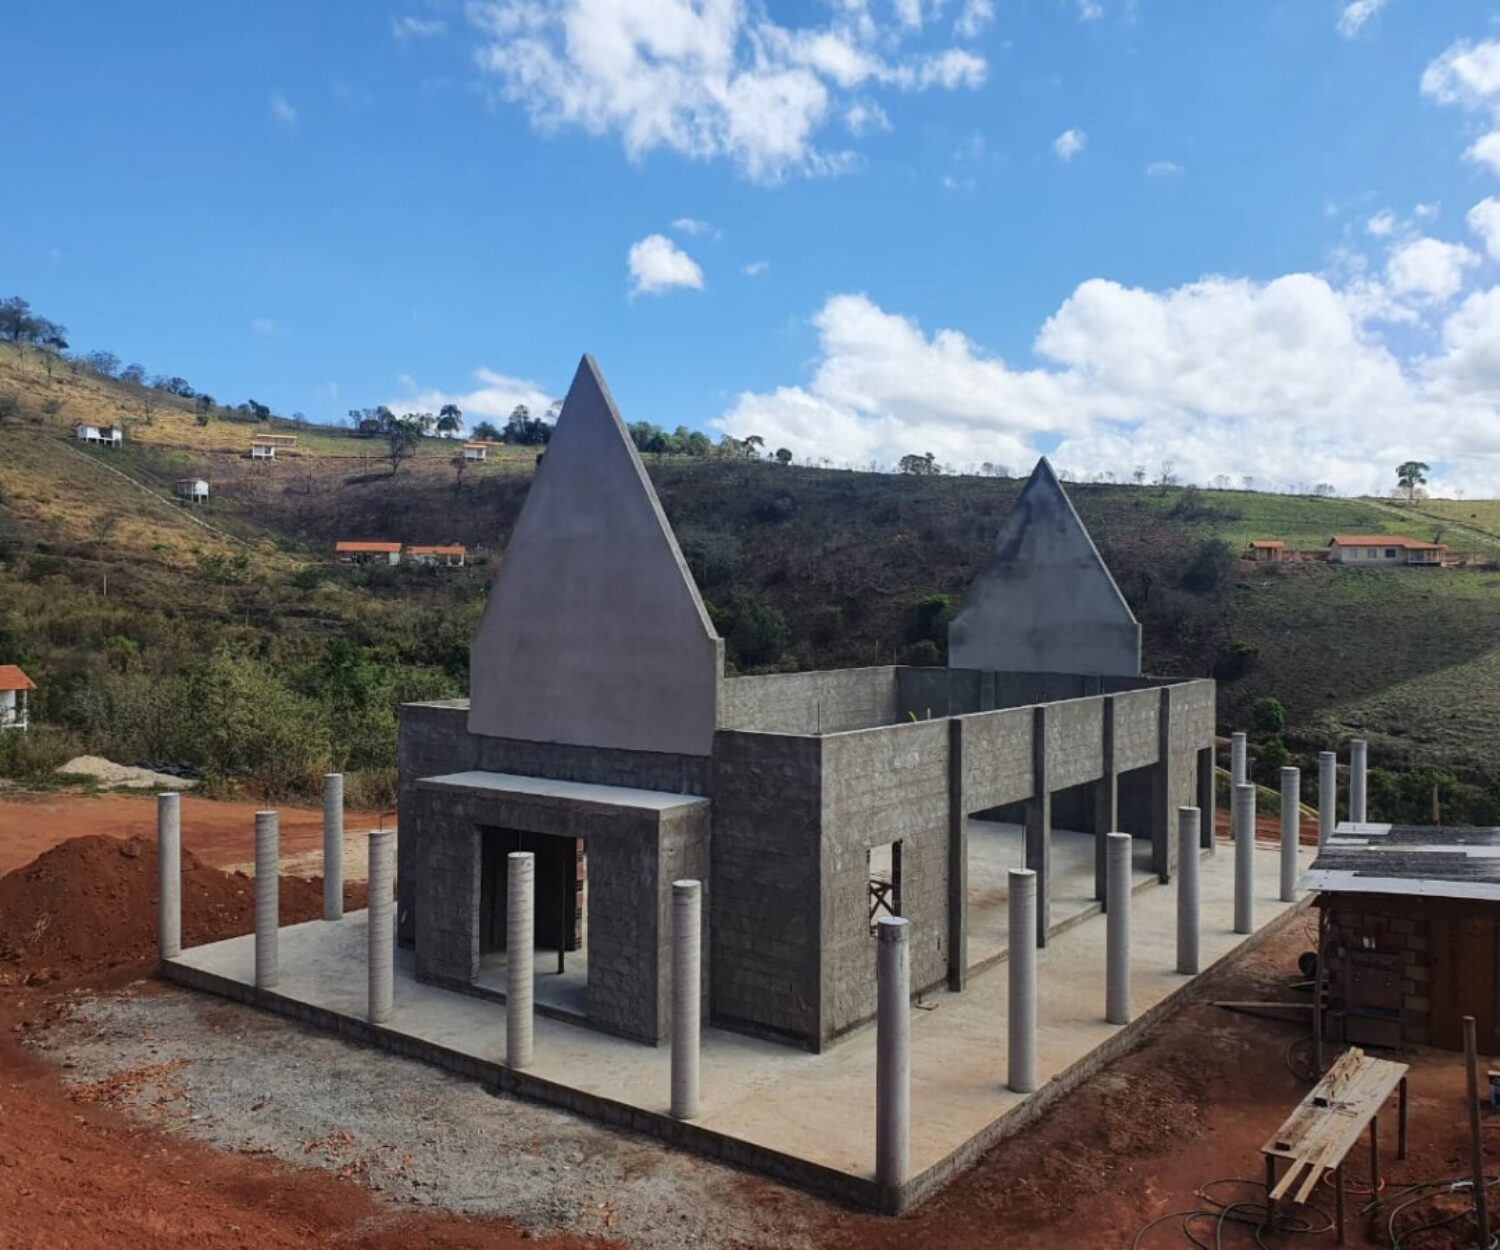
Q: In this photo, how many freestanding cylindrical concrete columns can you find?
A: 15